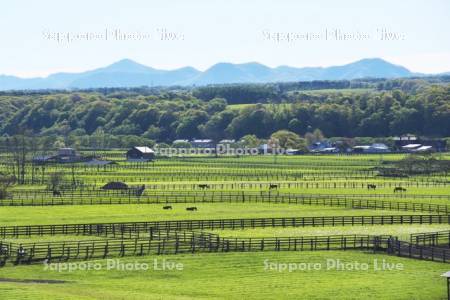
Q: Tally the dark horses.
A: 6